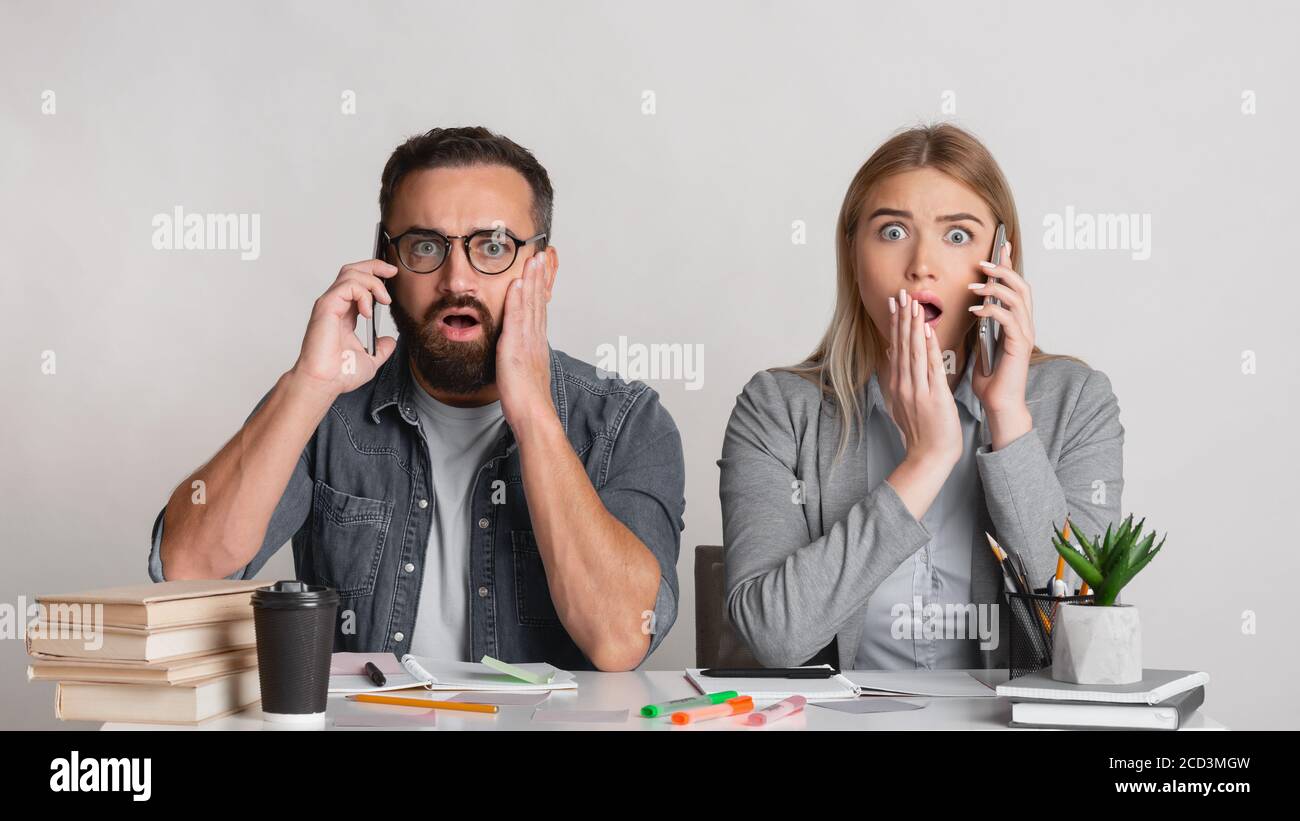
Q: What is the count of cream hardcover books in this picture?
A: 4